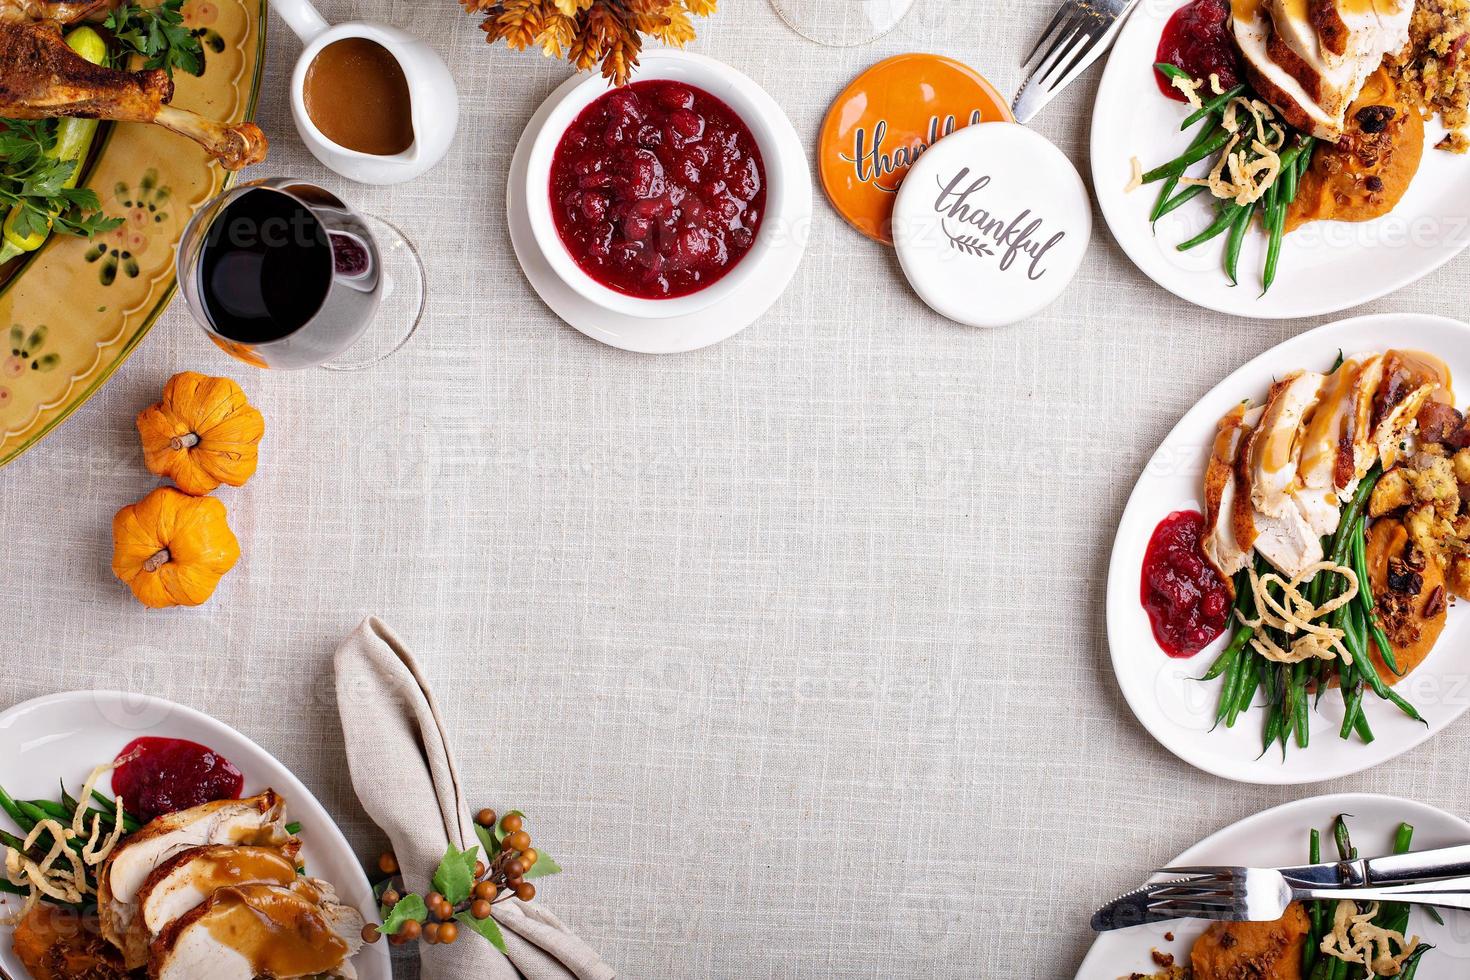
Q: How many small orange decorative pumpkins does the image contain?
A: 2